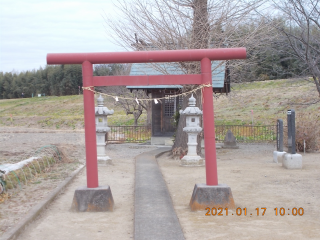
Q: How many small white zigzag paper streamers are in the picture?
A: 3